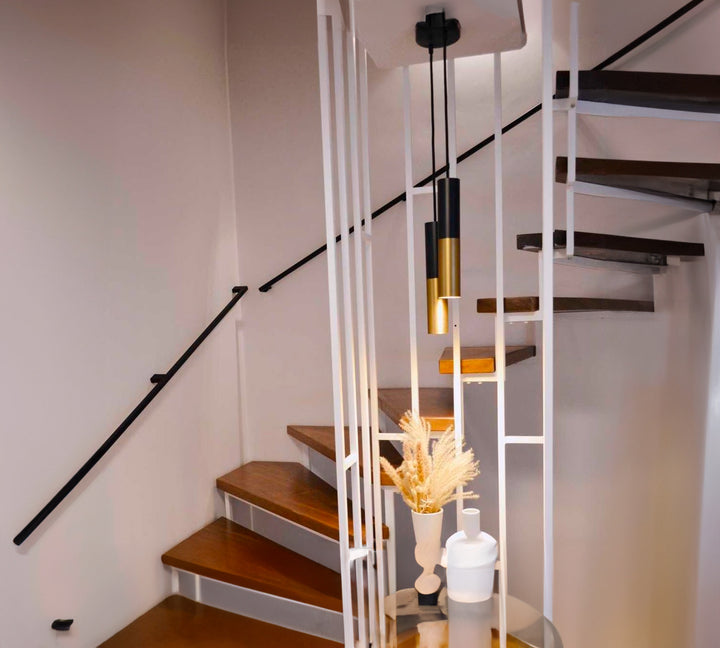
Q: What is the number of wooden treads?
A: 10